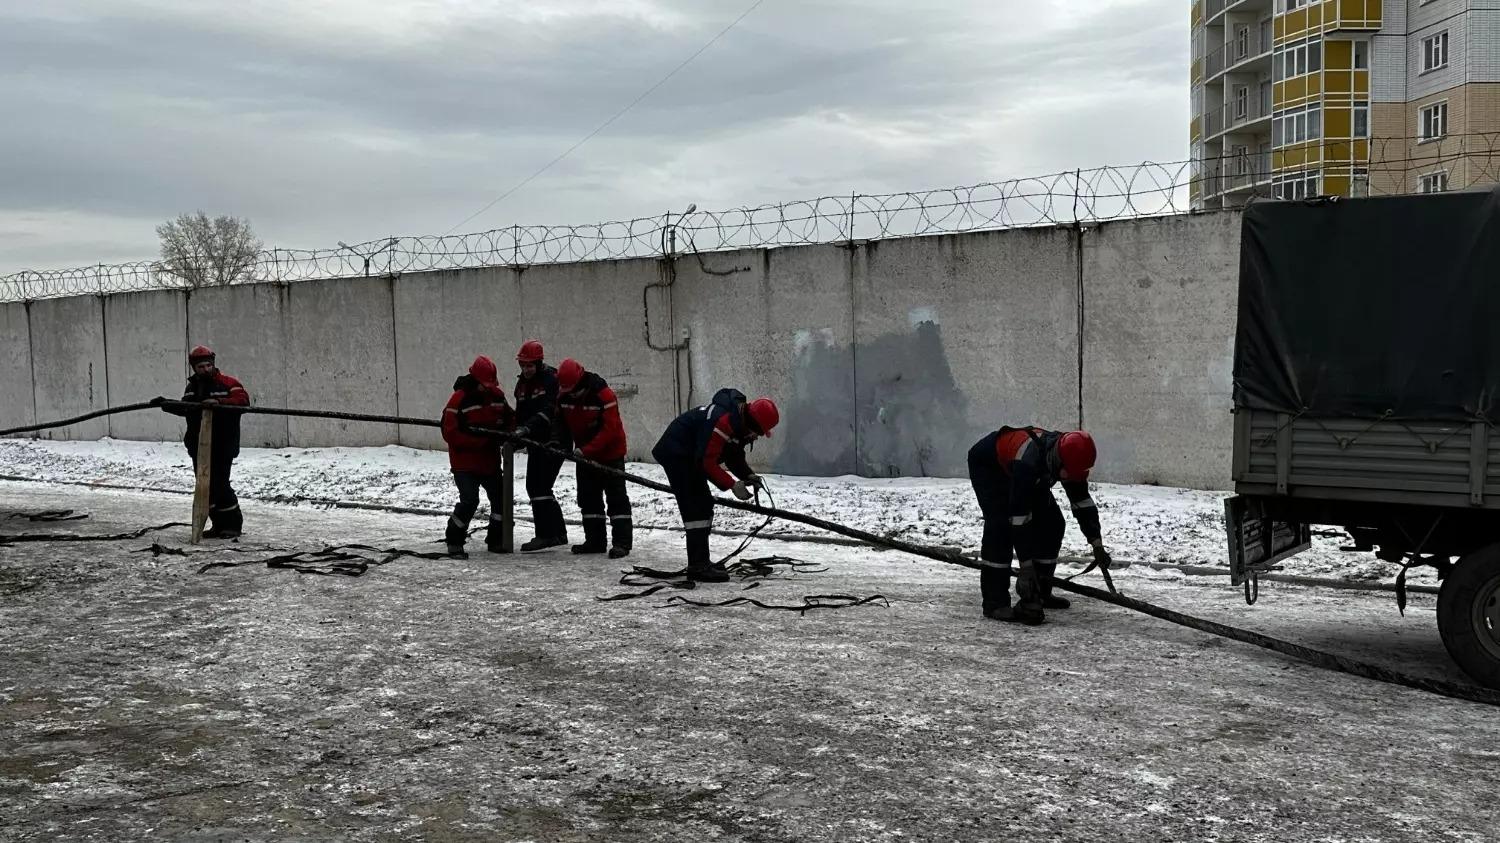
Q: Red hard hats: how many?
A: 6